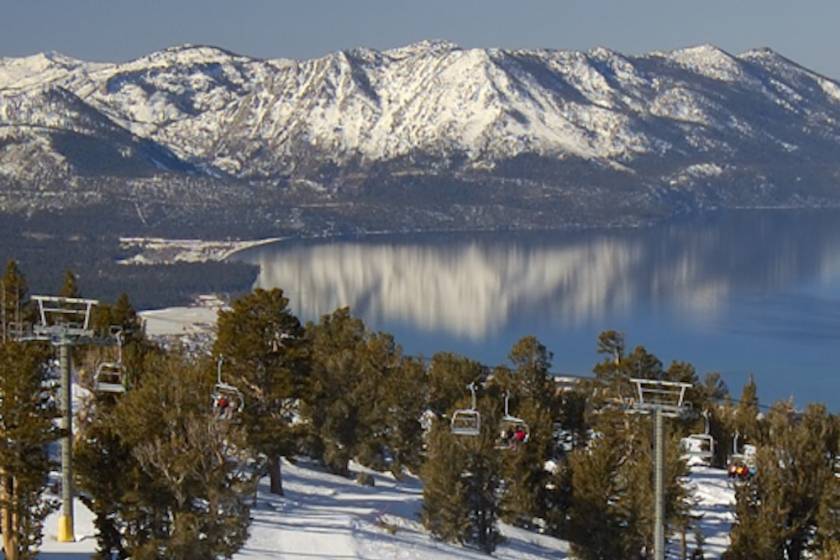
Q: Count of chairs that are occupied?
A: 3